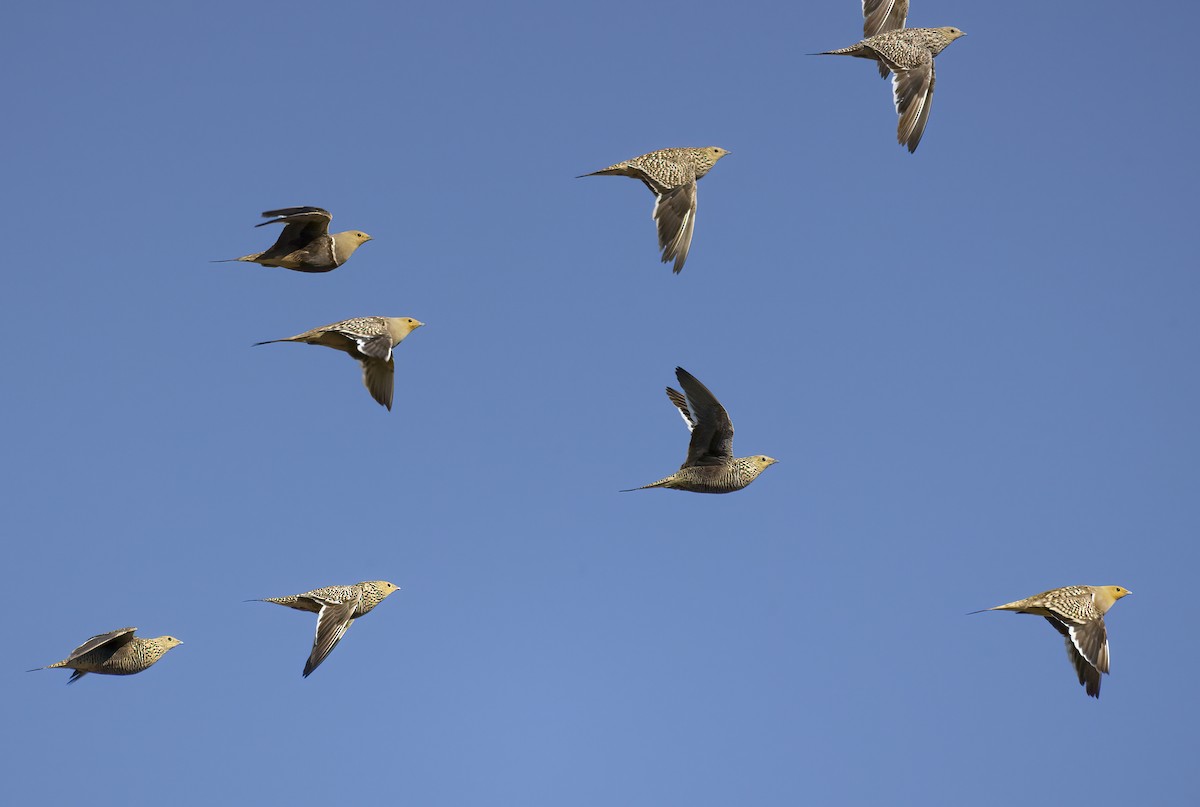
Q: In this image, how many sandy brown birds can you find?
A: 8